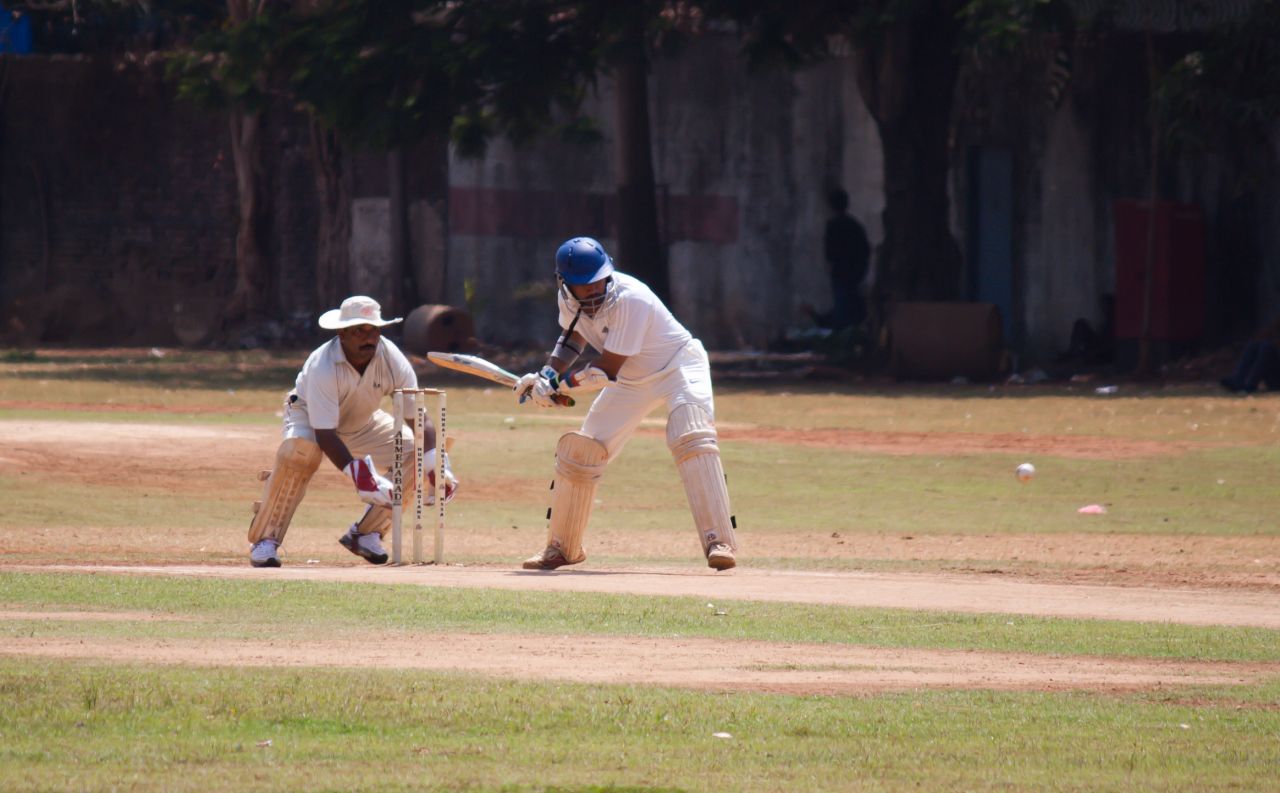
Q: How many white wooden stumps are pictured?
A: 3